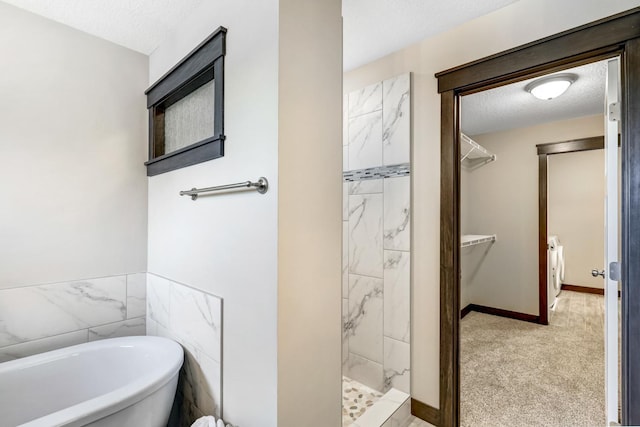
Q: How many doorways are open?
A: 2